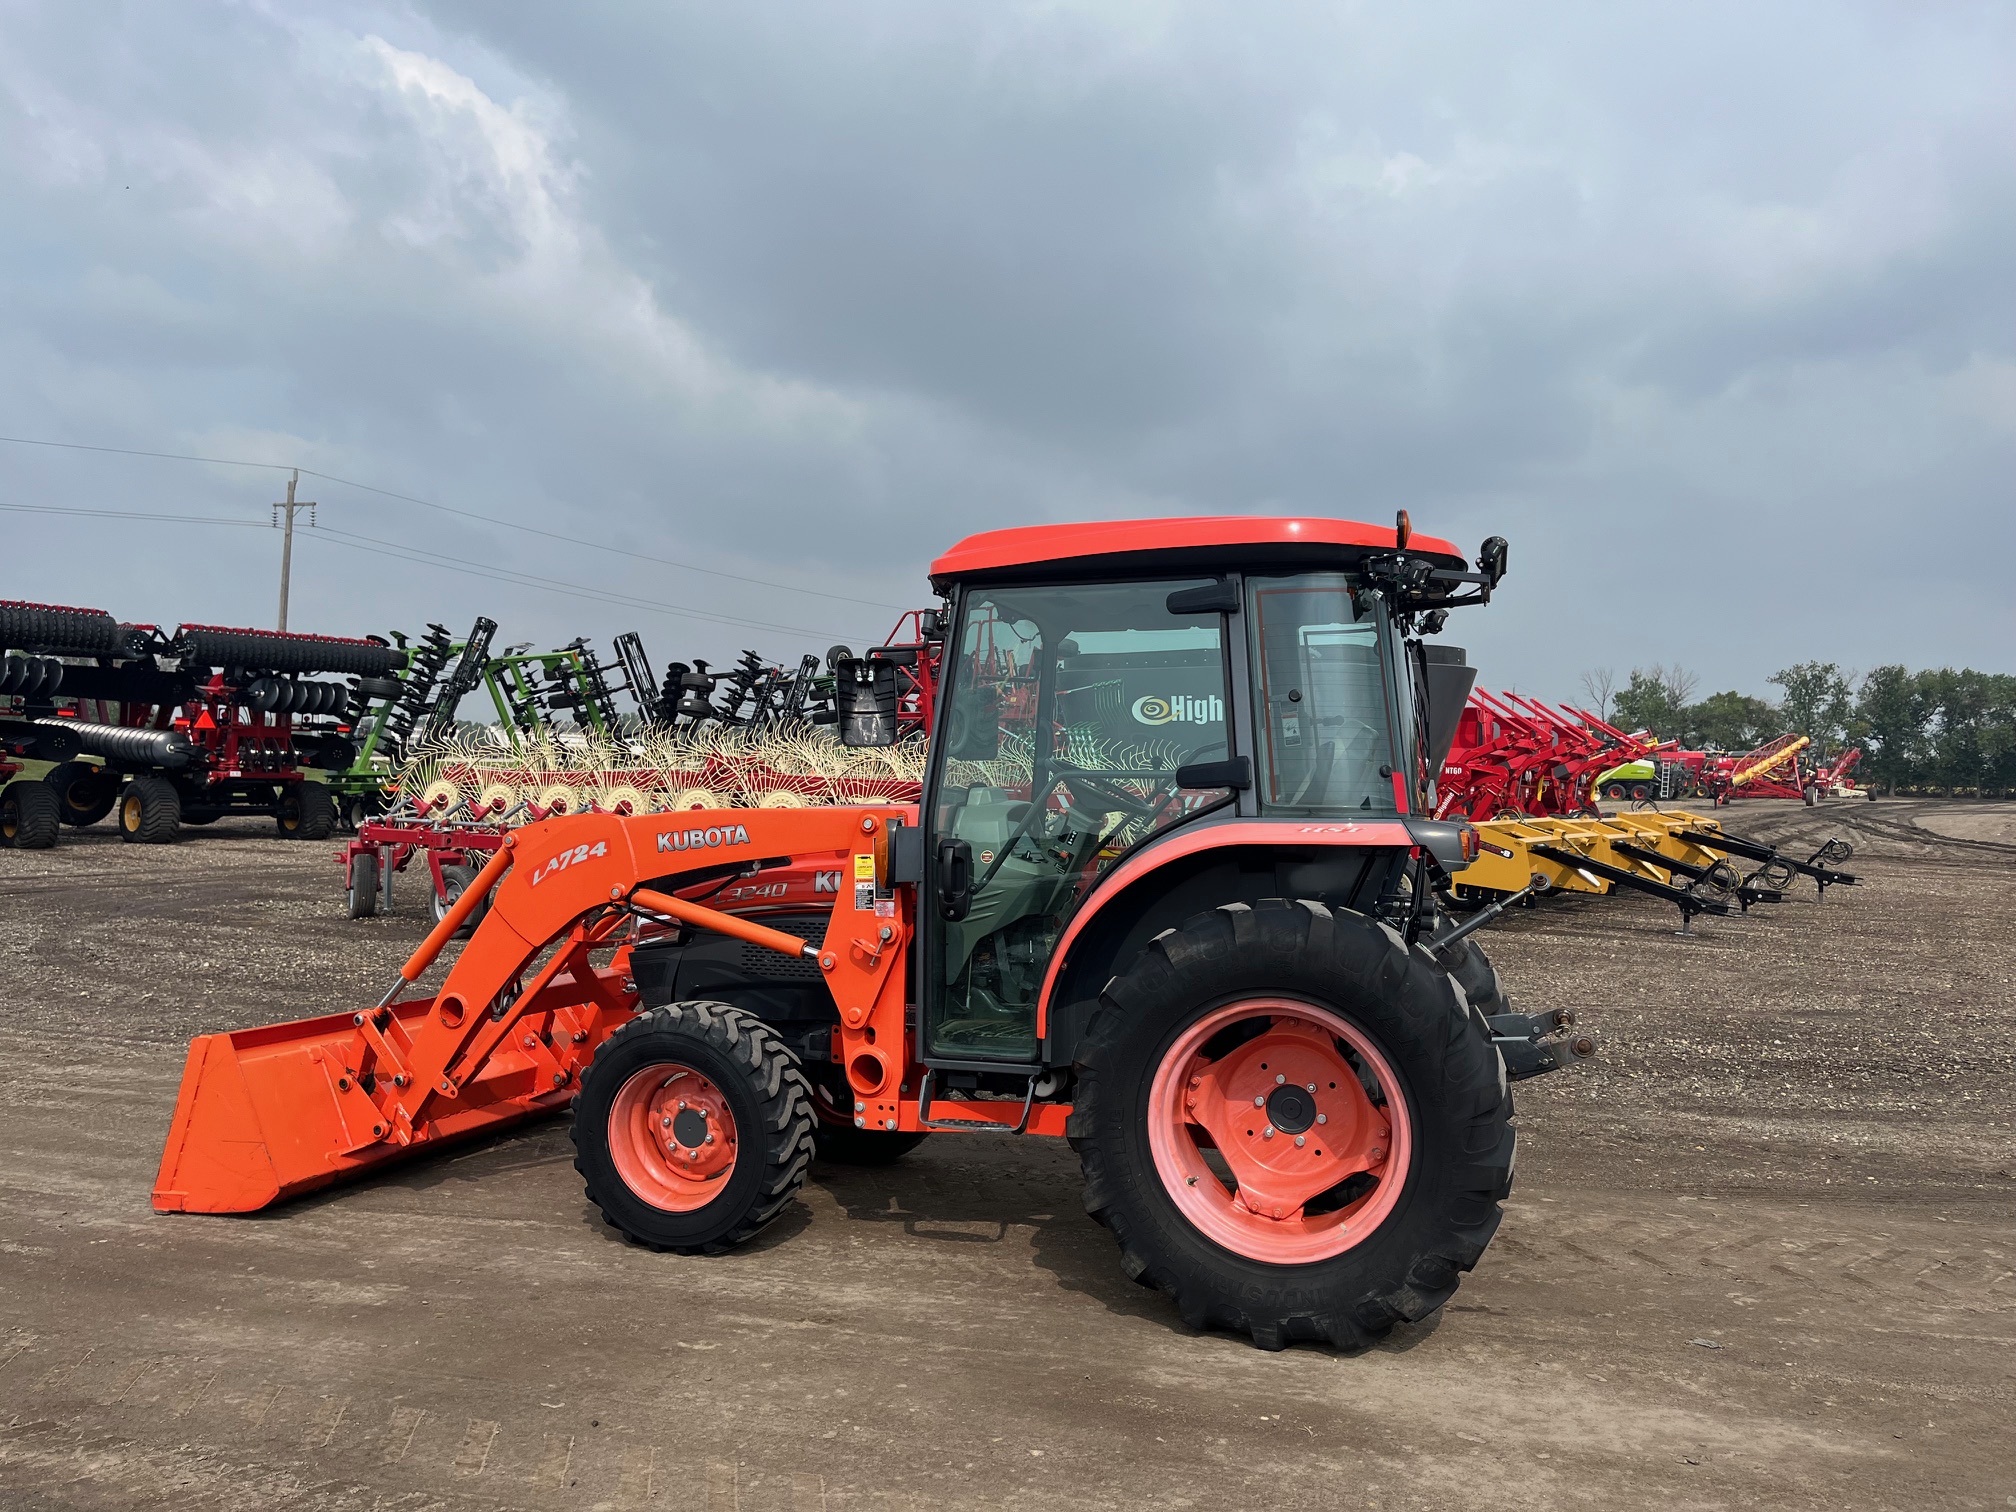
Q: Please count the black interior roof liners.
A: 1